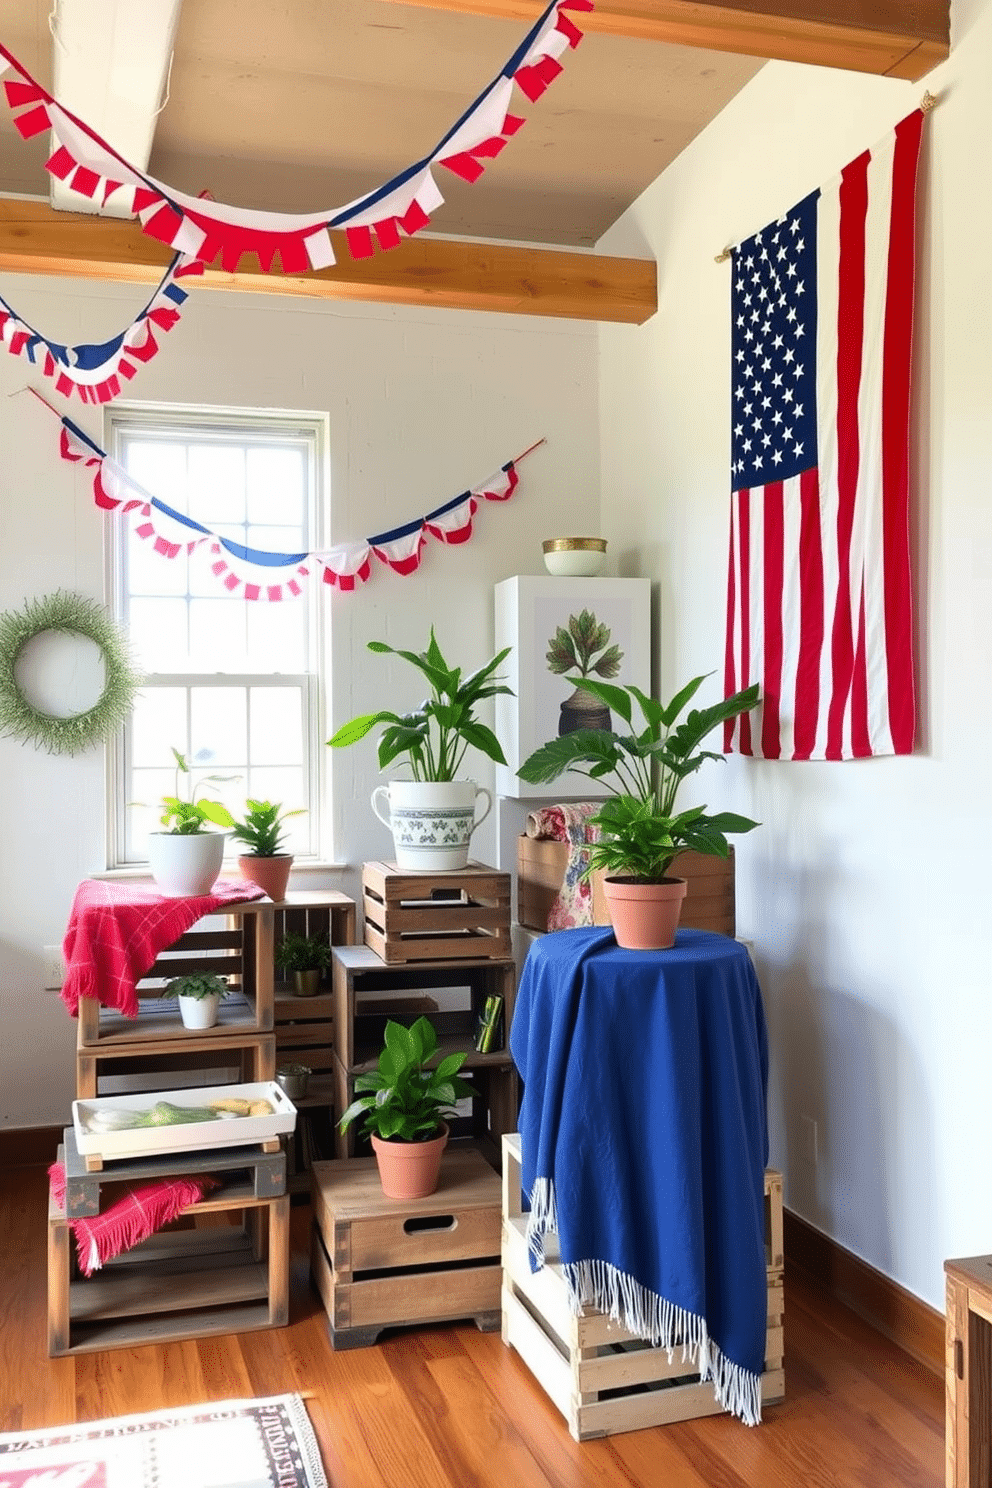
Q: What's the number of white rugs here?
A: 1